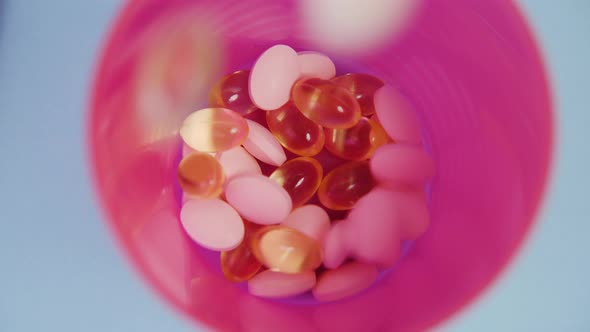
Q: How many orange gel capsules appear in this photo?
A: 11